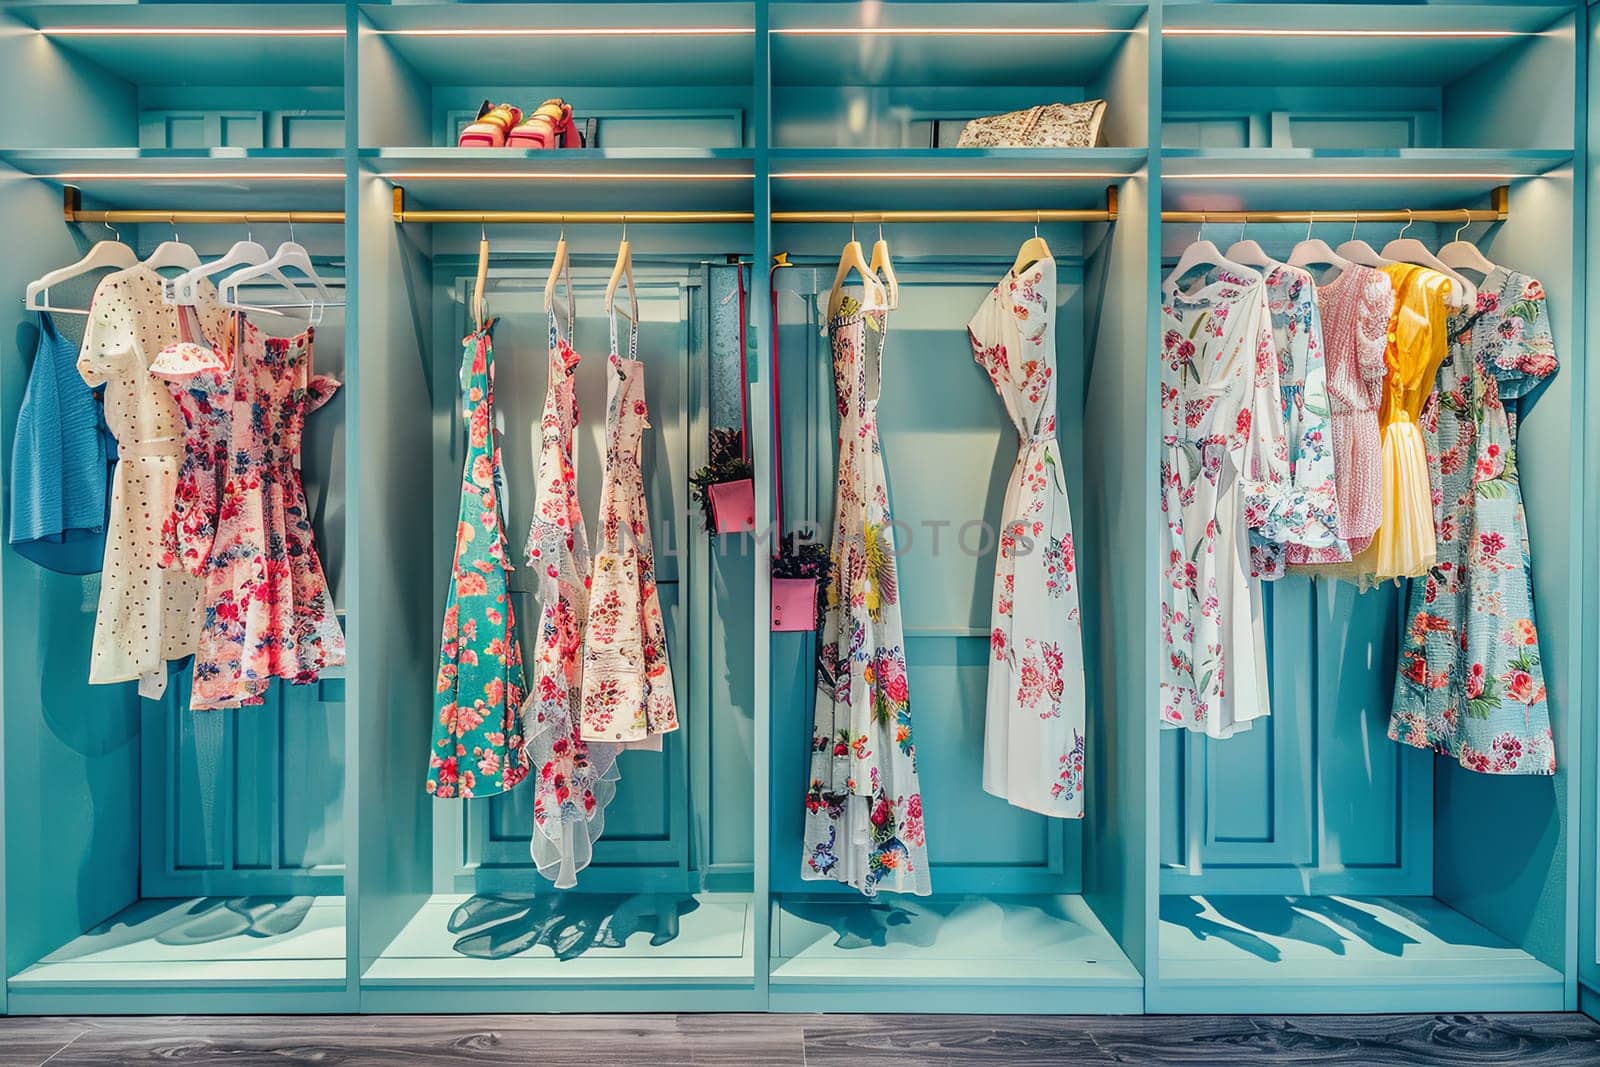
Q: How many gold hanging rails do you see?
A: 4